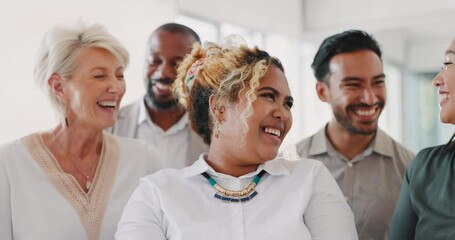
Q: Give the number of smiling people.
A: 5